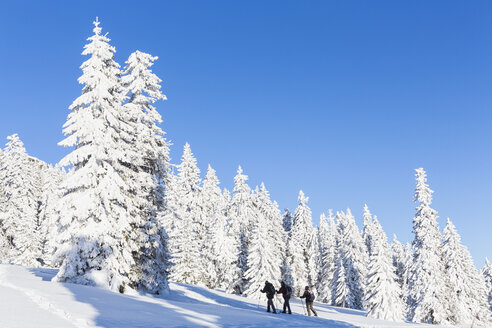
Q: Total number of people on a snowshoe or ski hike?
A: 3